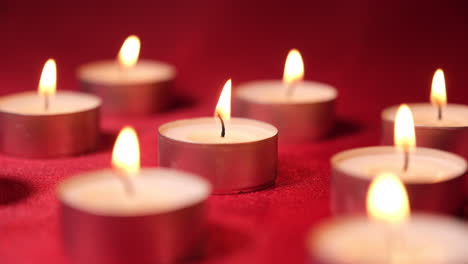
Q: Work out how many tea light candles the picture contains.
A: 8